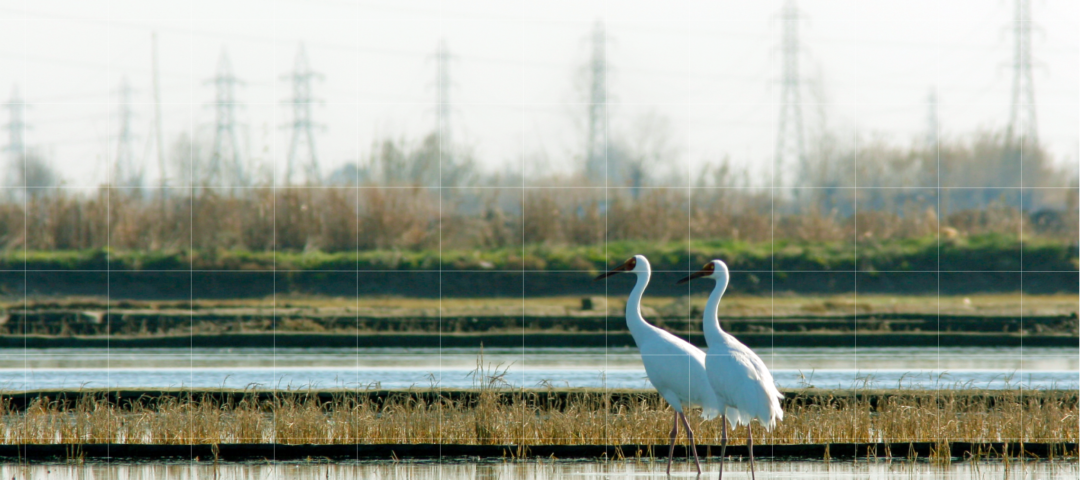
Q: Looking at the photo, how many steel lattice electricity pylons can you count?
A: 9